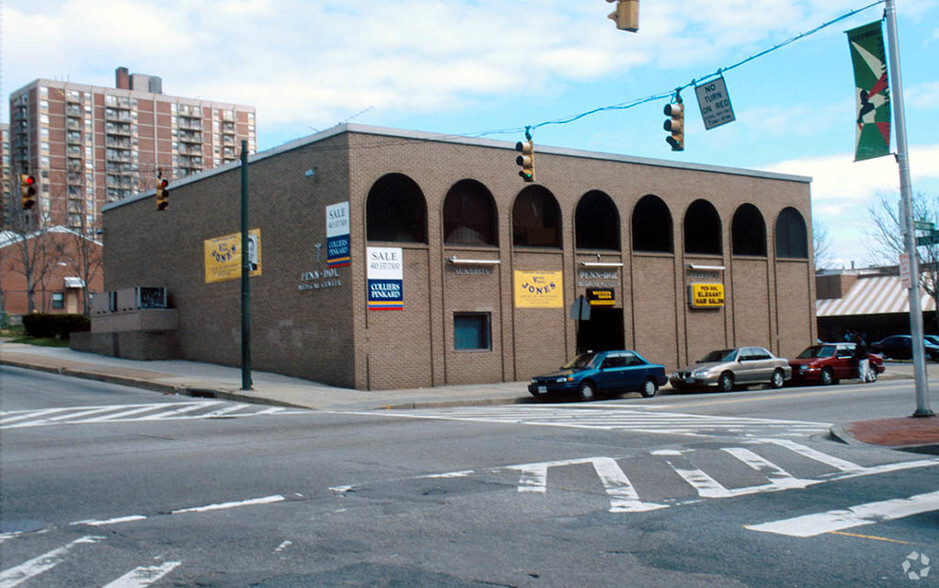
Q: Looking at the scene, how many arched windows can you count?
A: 8